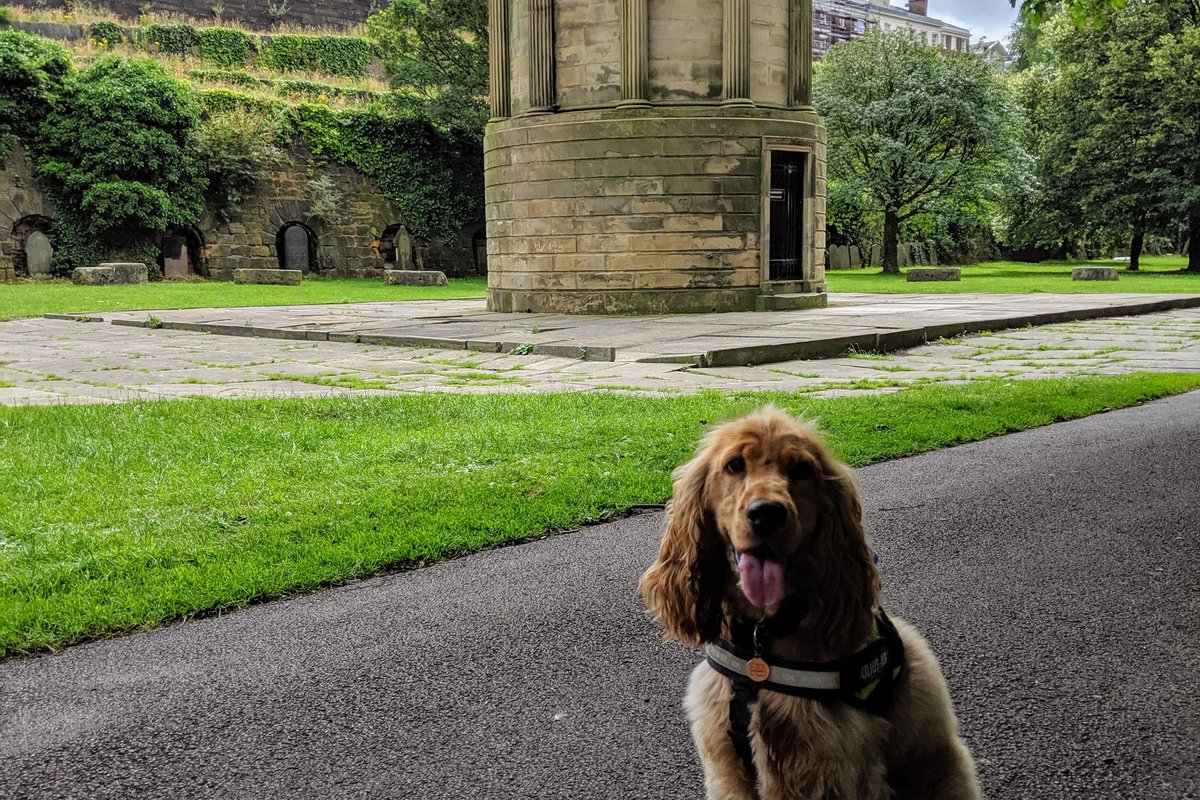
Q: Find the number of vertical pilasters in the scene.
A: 5